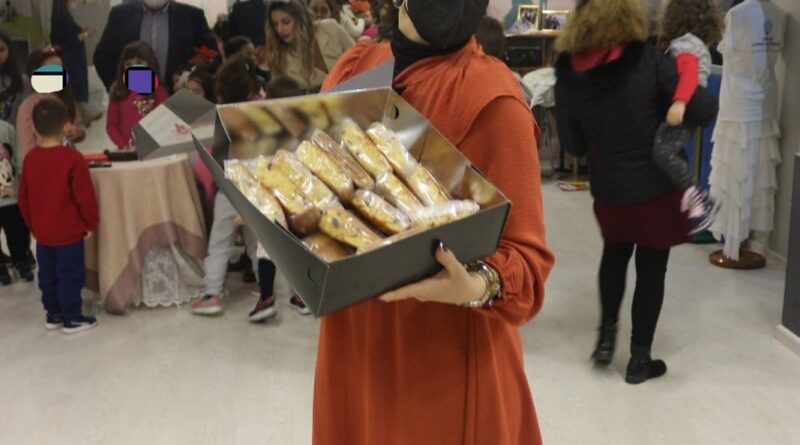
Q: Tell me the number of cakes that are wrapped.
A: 13